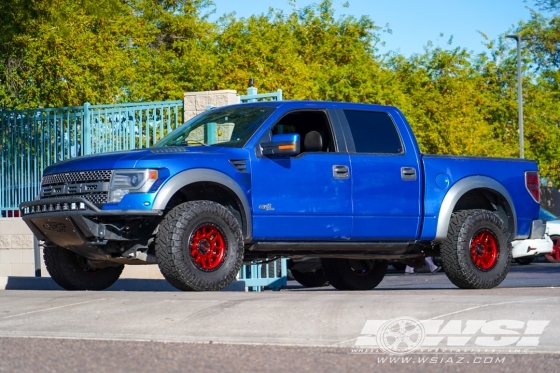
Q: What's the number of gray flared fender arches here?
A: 2